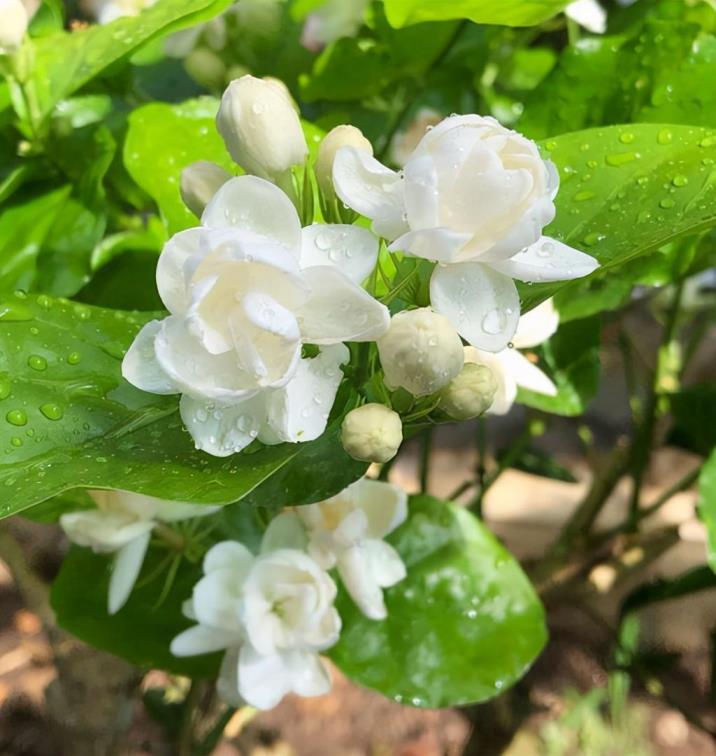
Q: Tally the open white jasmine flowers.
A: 6